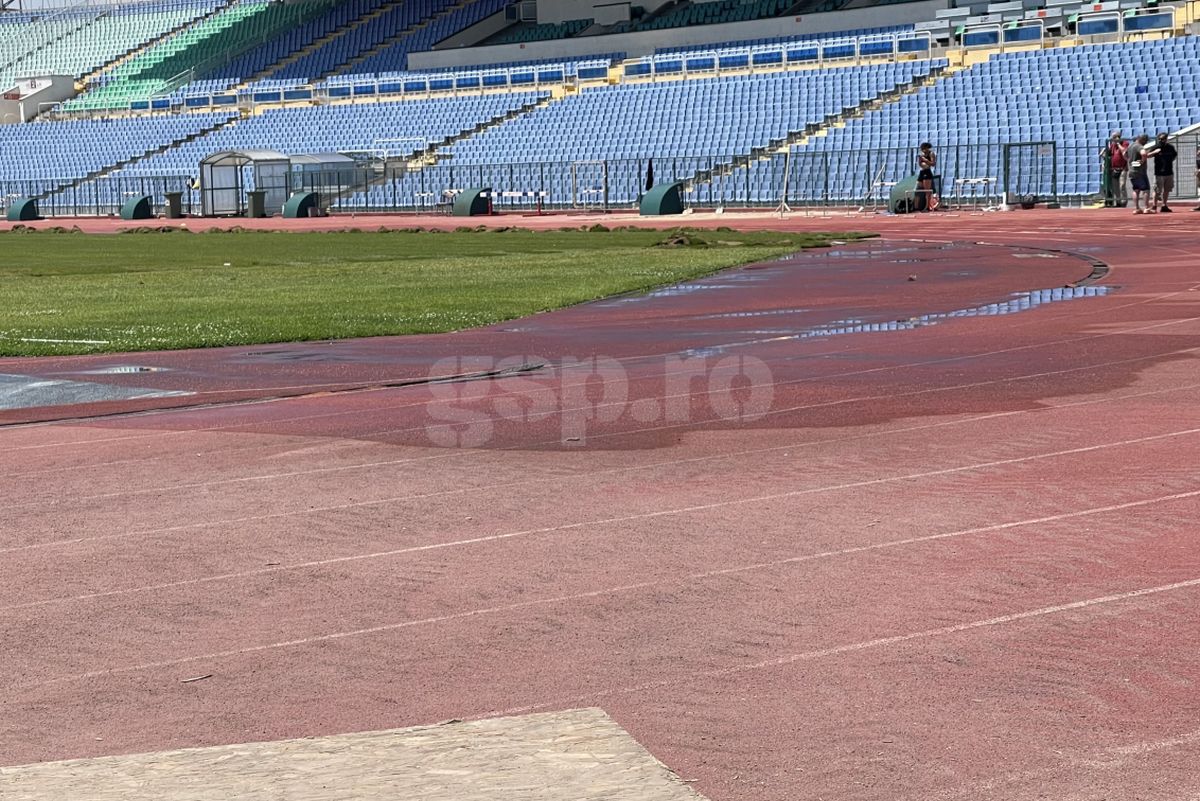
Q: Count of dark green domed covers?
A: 6